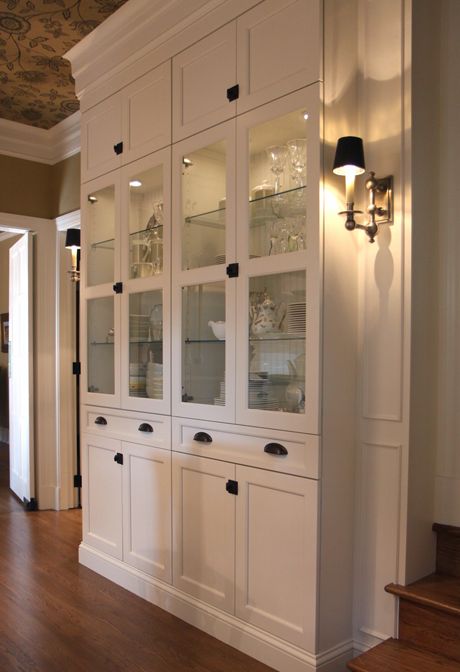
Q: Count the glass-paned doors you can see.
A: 4